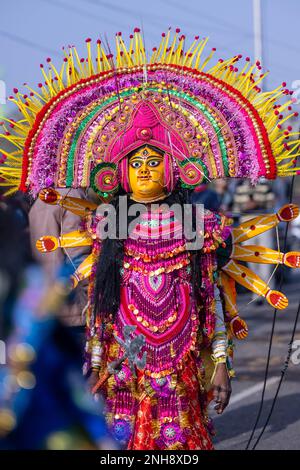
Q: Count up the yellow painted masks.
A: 1